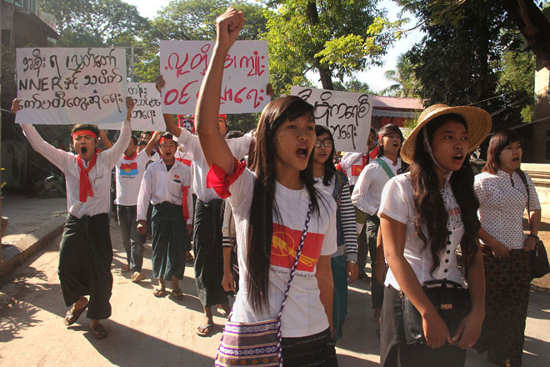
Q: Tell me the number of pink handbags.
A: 1